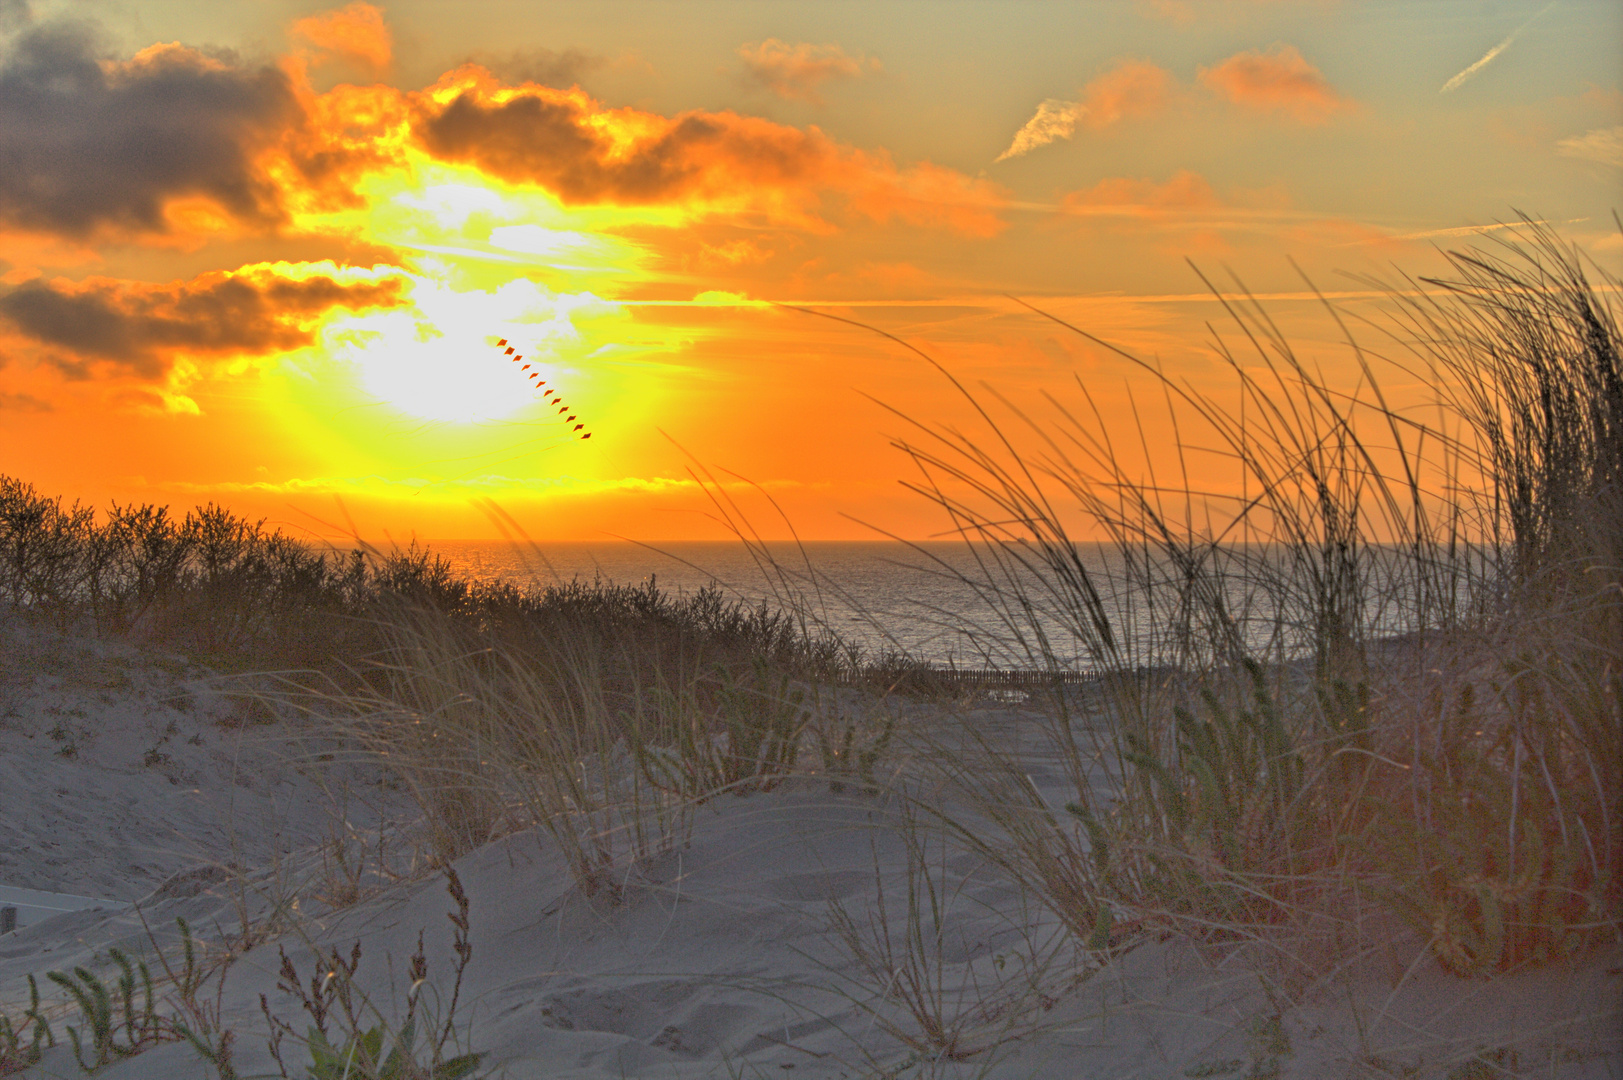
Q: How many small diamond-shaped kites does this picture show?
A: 12